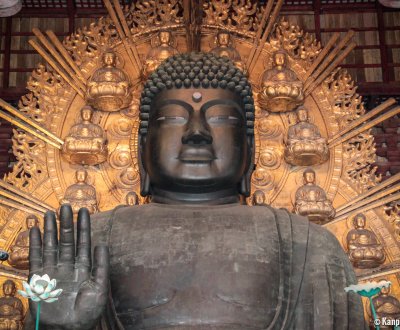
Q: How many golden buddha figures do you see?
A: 14